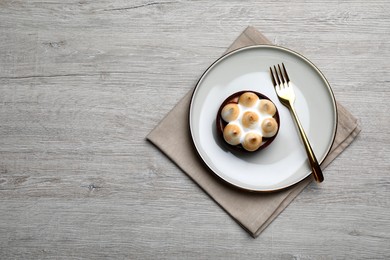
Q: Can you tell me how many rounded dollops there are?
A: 7